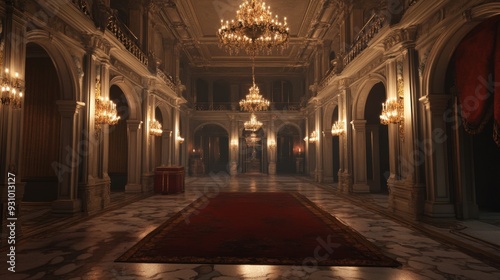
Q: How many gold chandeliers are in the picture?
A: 3